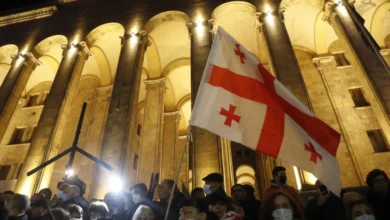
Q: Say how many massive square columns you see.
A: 6